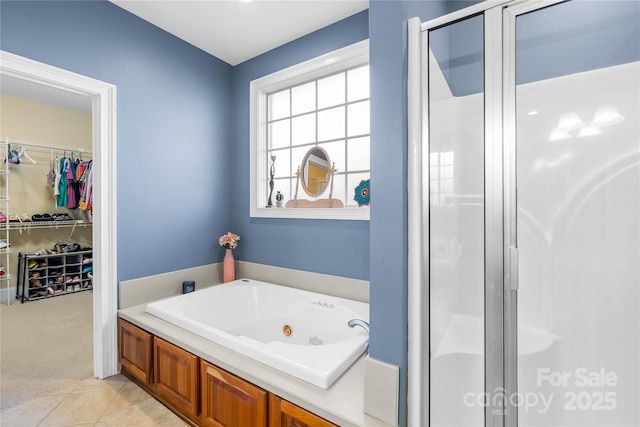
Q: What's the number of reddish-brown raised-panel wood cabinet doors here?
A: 4